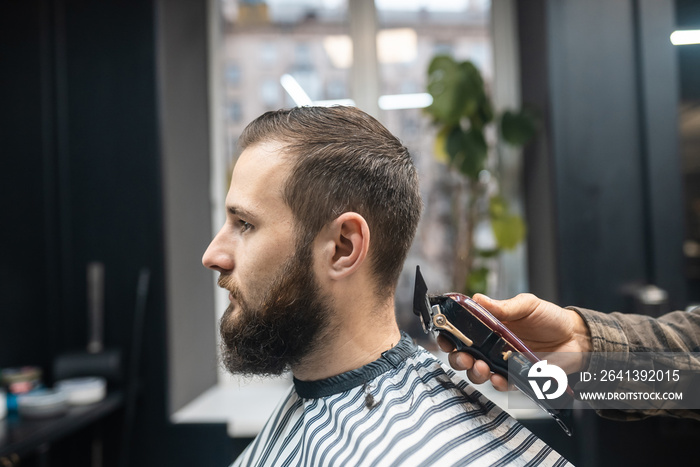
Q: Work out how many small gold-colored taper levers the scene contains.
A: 1